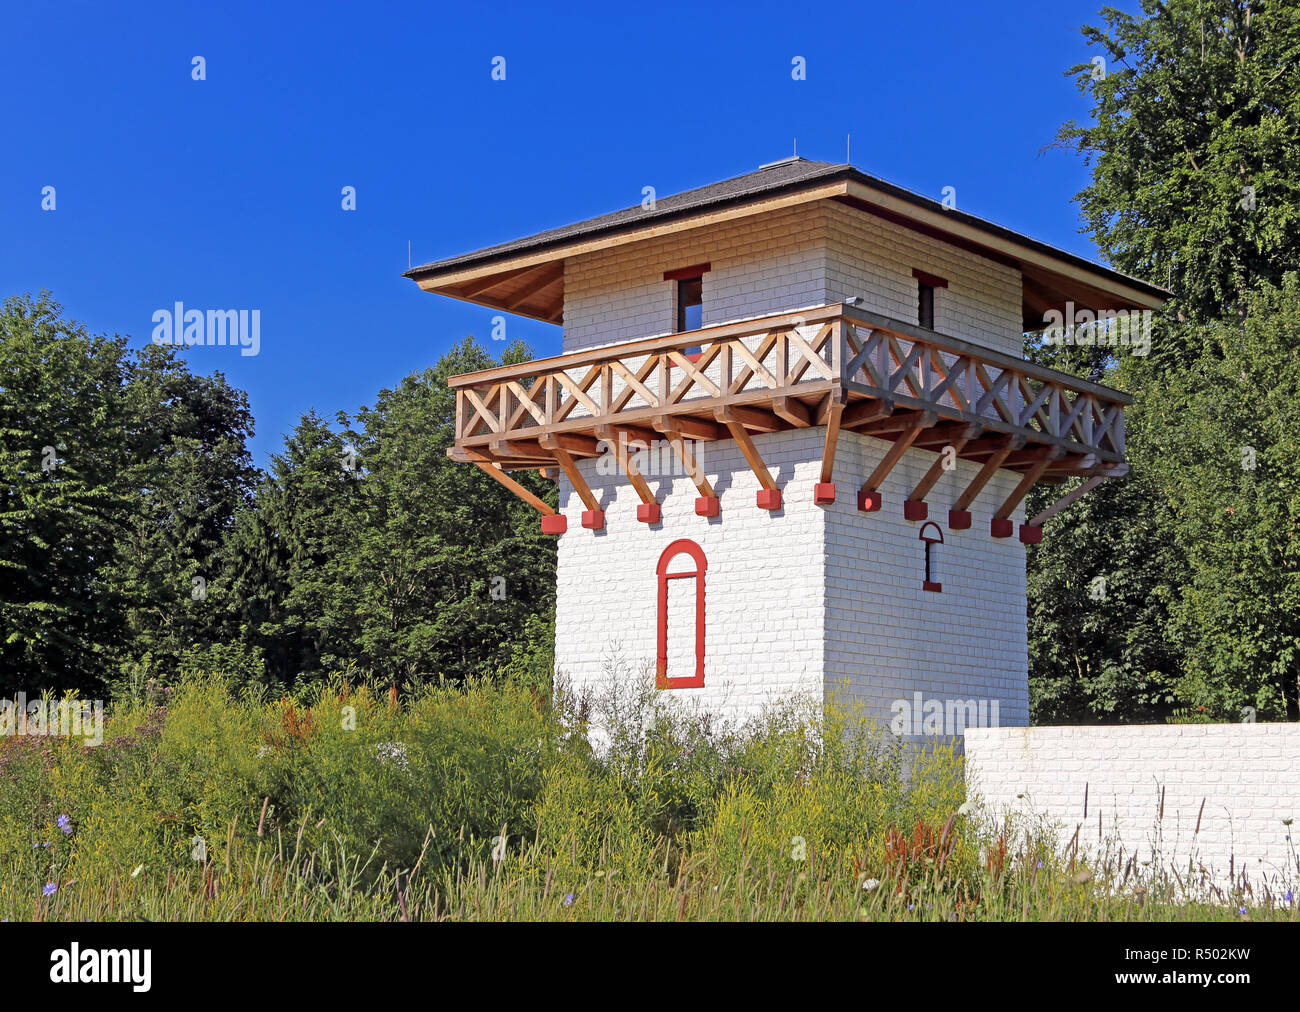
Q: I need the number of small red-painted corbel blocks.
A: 11